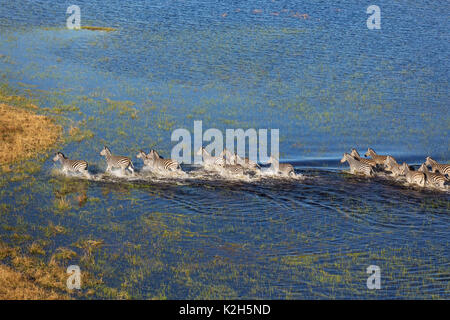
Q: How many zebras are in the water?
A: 15